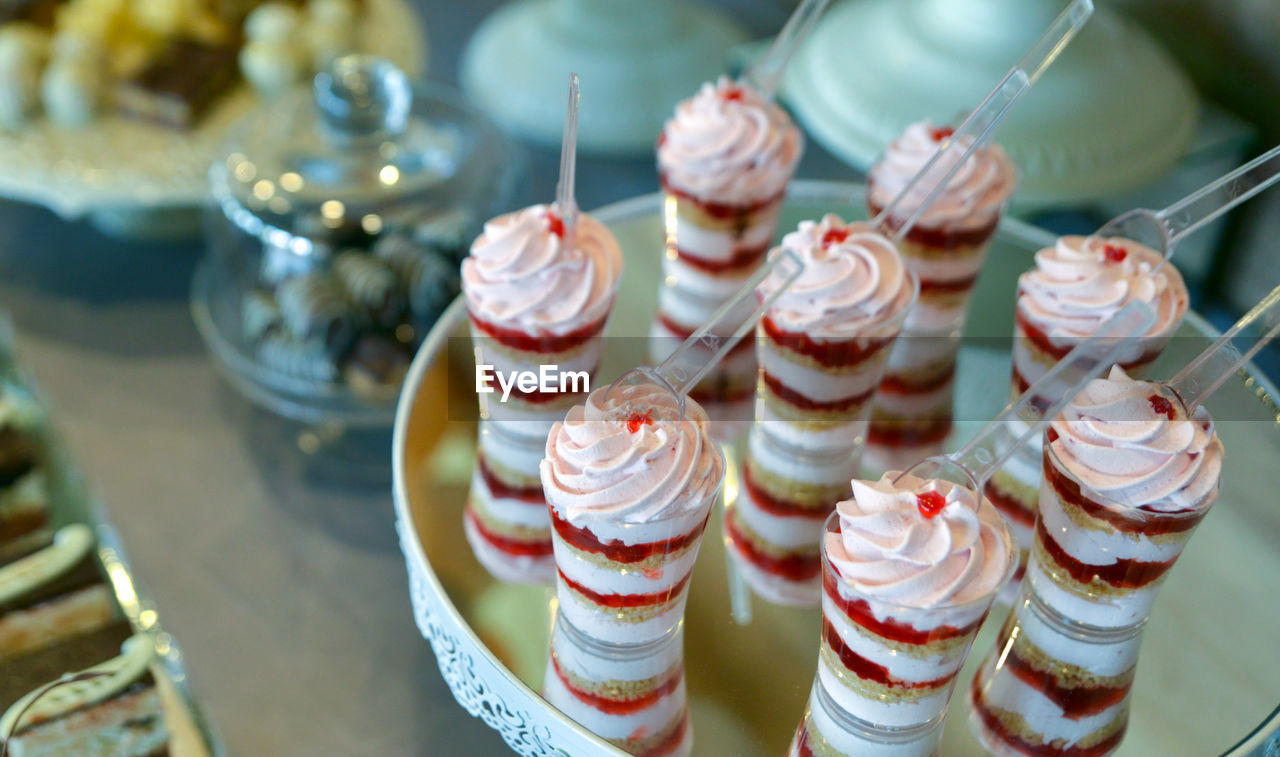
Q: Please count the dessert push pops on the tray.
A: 8